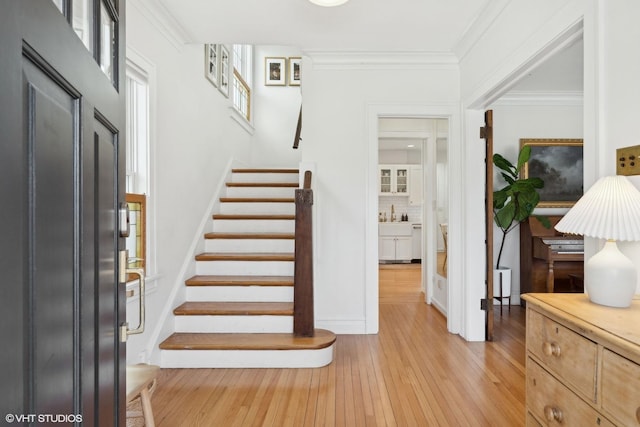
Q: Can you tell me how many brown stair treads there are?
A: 9